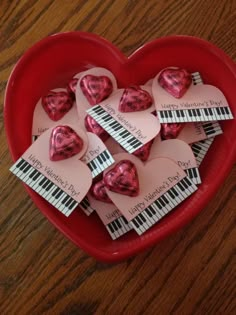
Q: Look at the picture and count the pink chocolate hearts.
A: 11